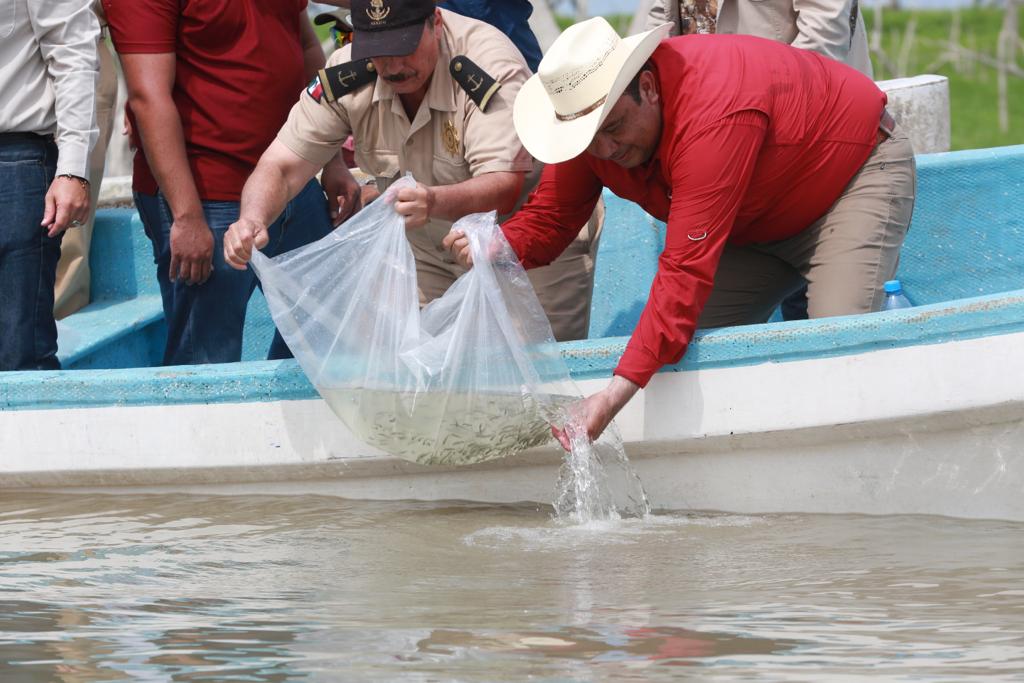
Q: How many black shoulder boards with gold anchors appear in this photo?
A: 2